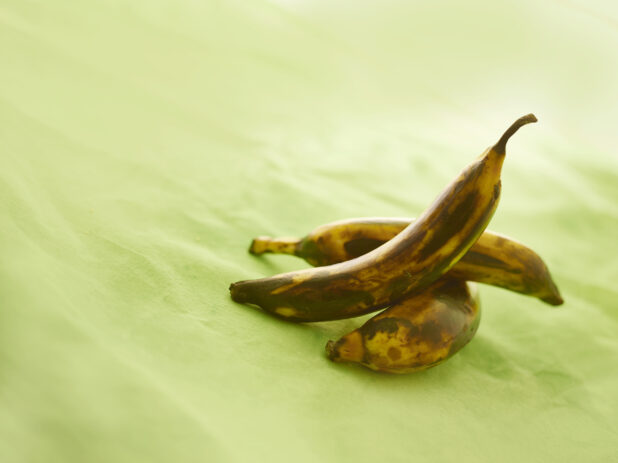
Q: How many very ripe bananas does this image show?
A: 3